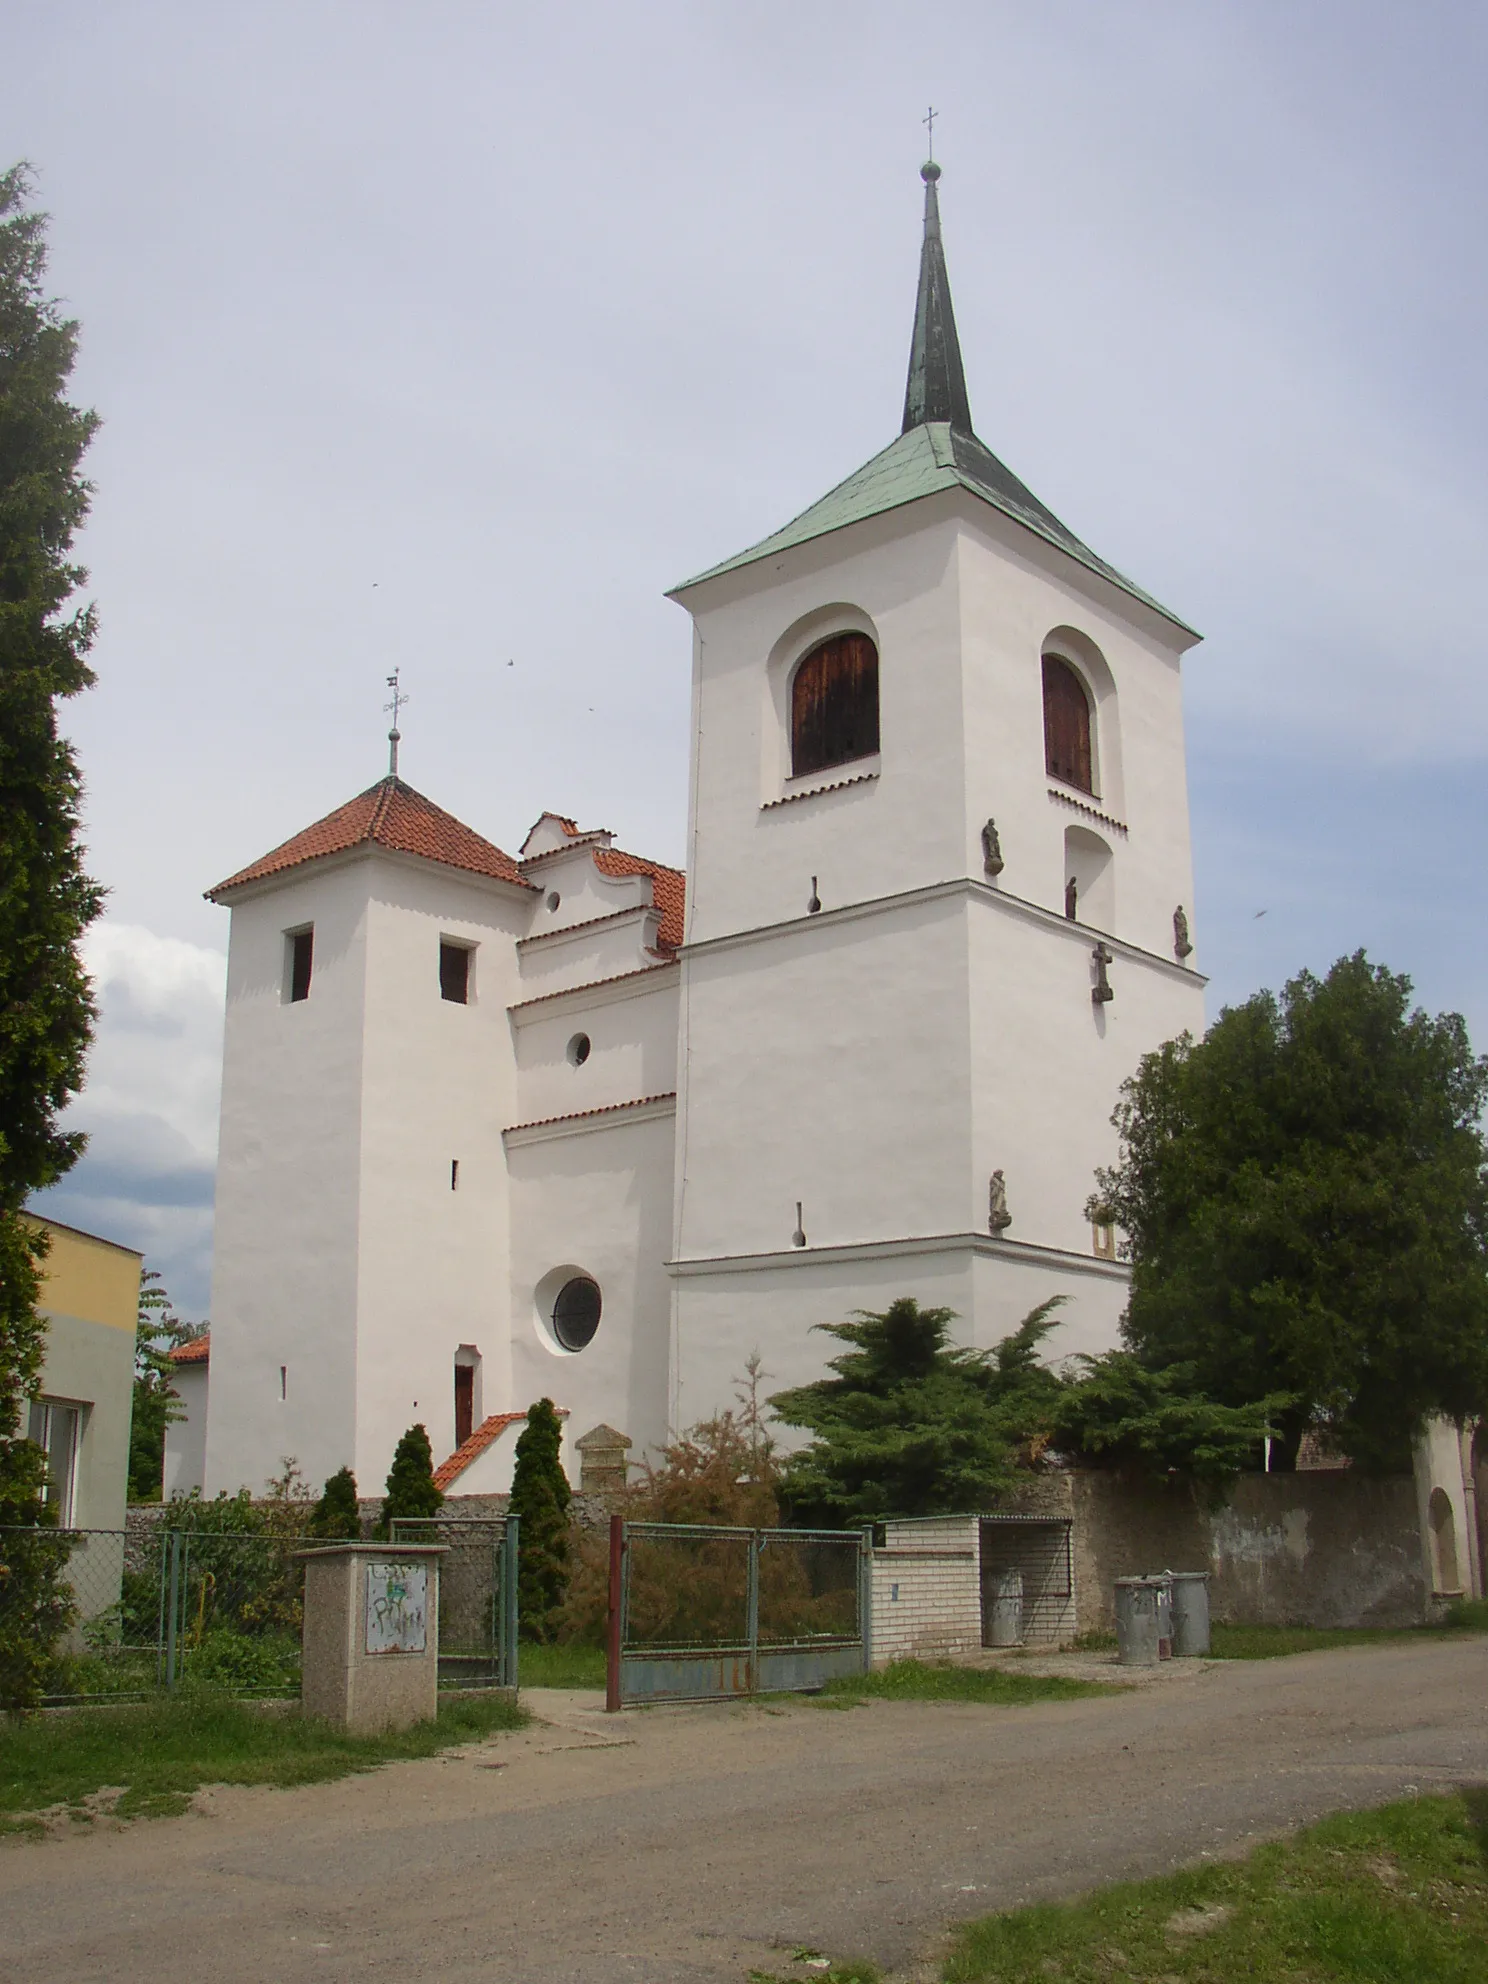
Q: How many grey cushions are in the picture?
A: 0